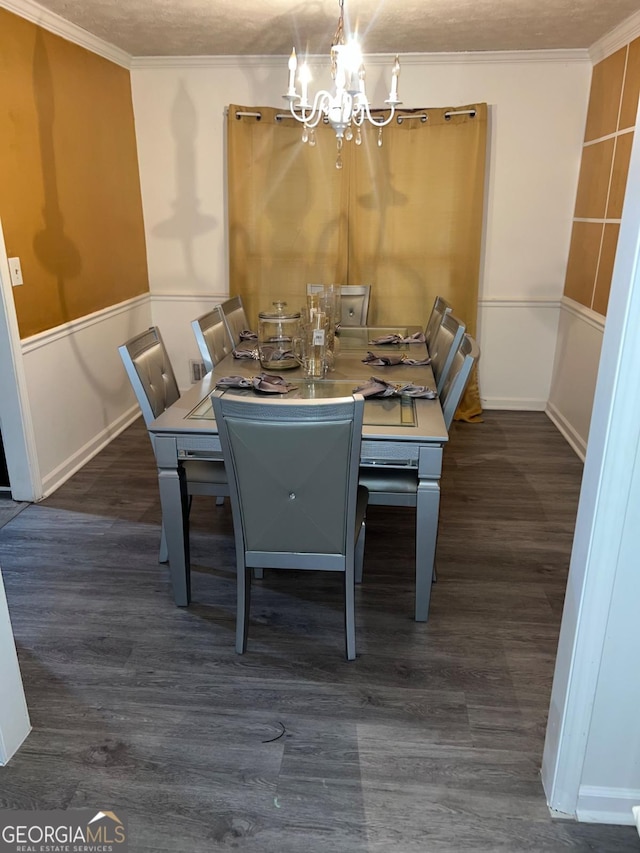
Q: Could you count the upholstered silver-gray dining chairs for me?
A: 8